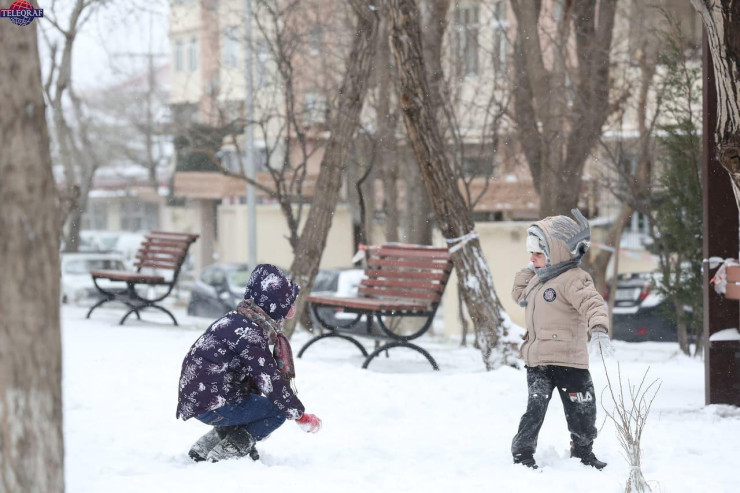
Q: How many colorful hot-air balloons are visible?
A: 0